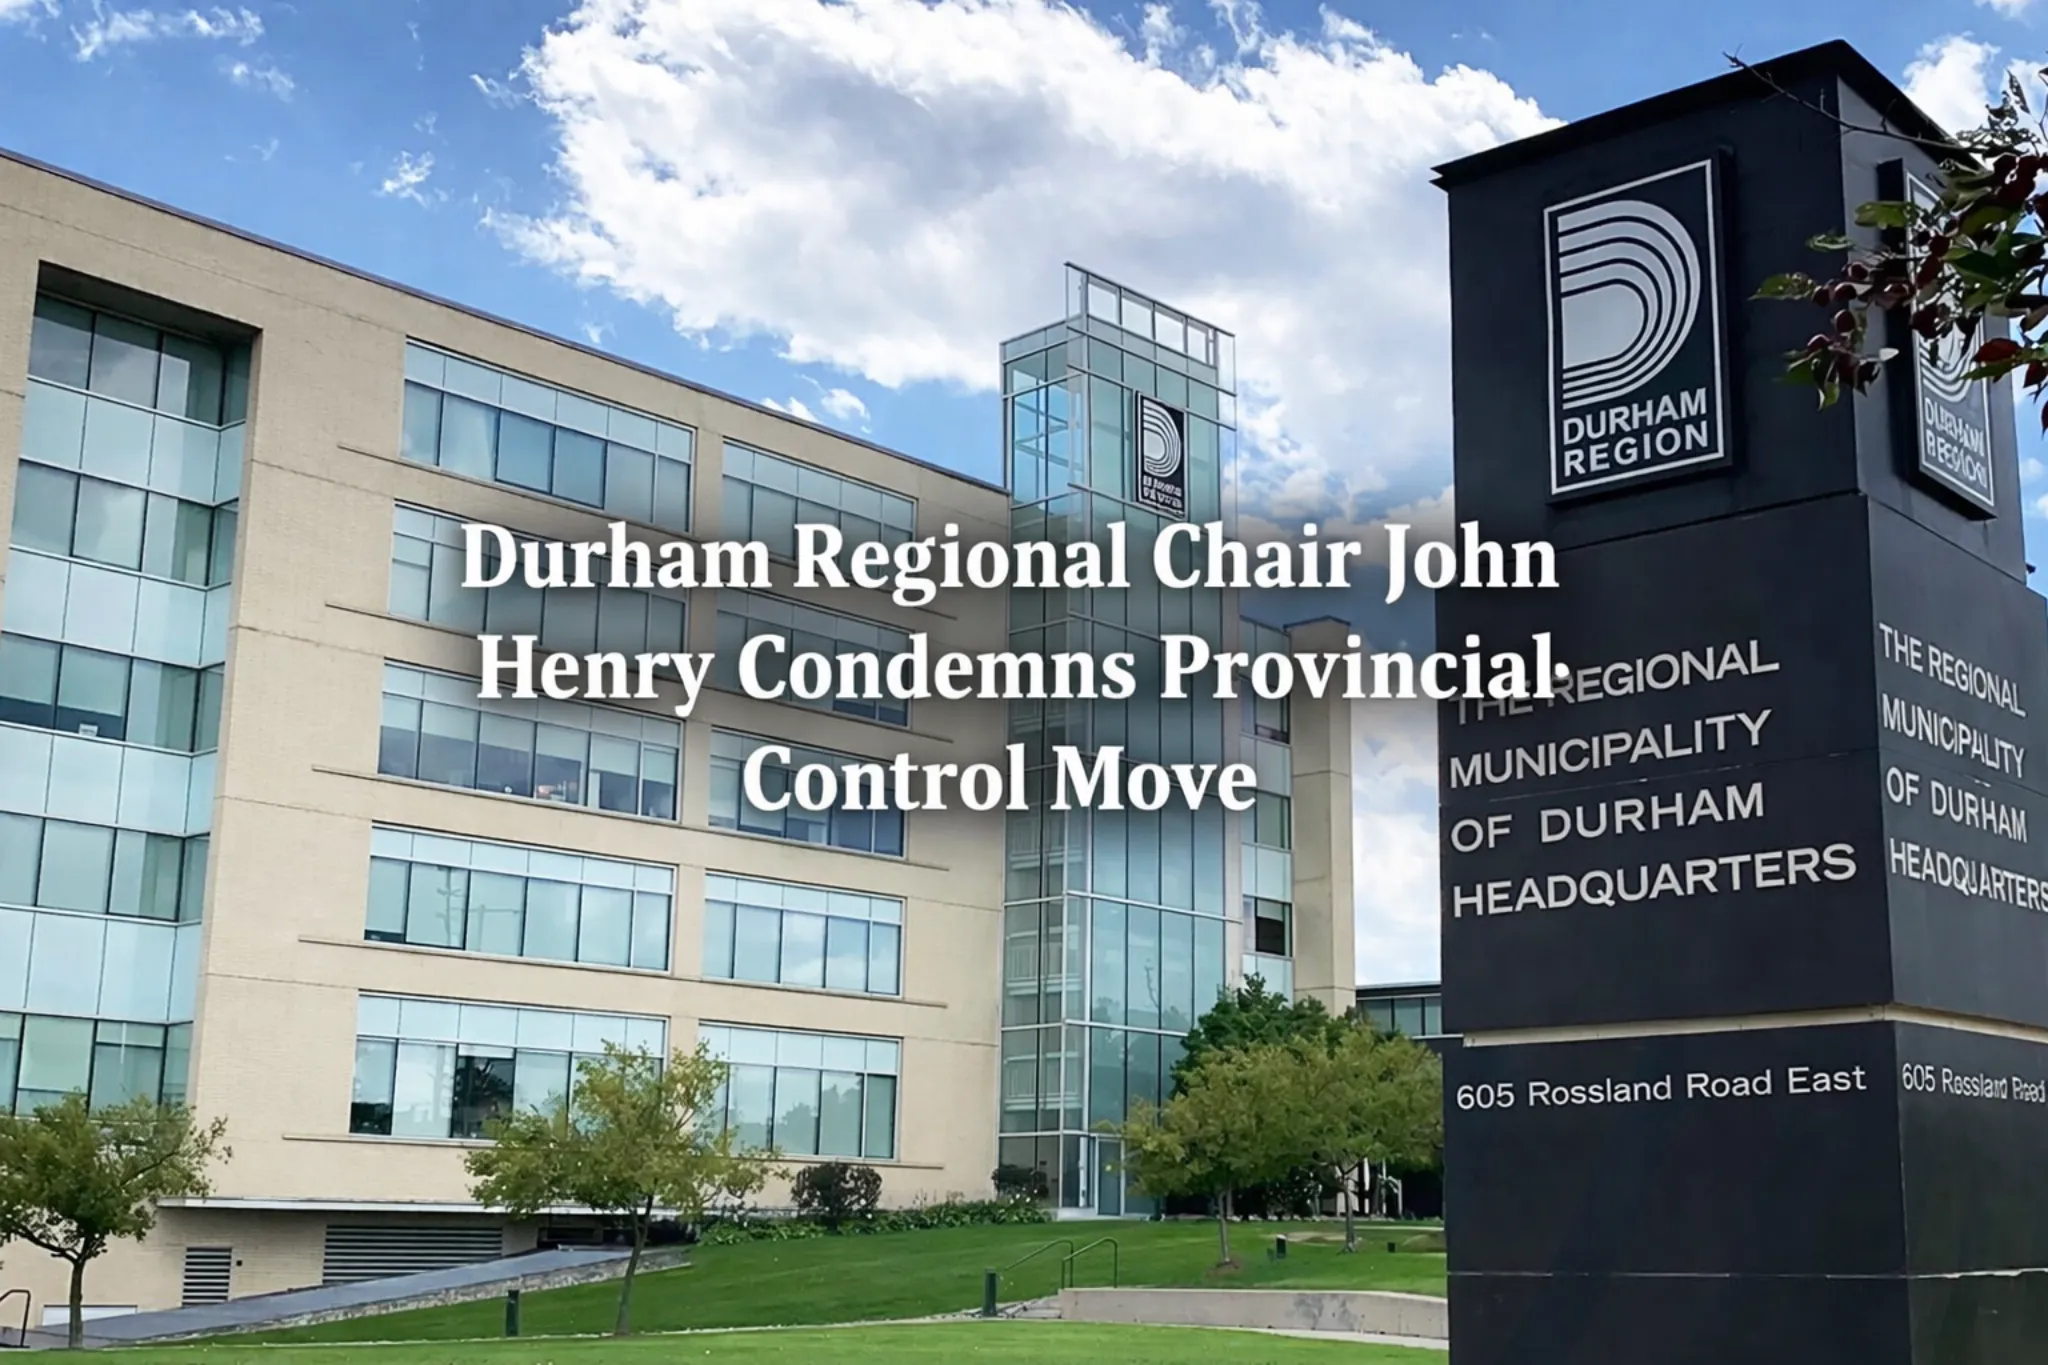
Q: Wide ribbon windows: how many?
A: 10